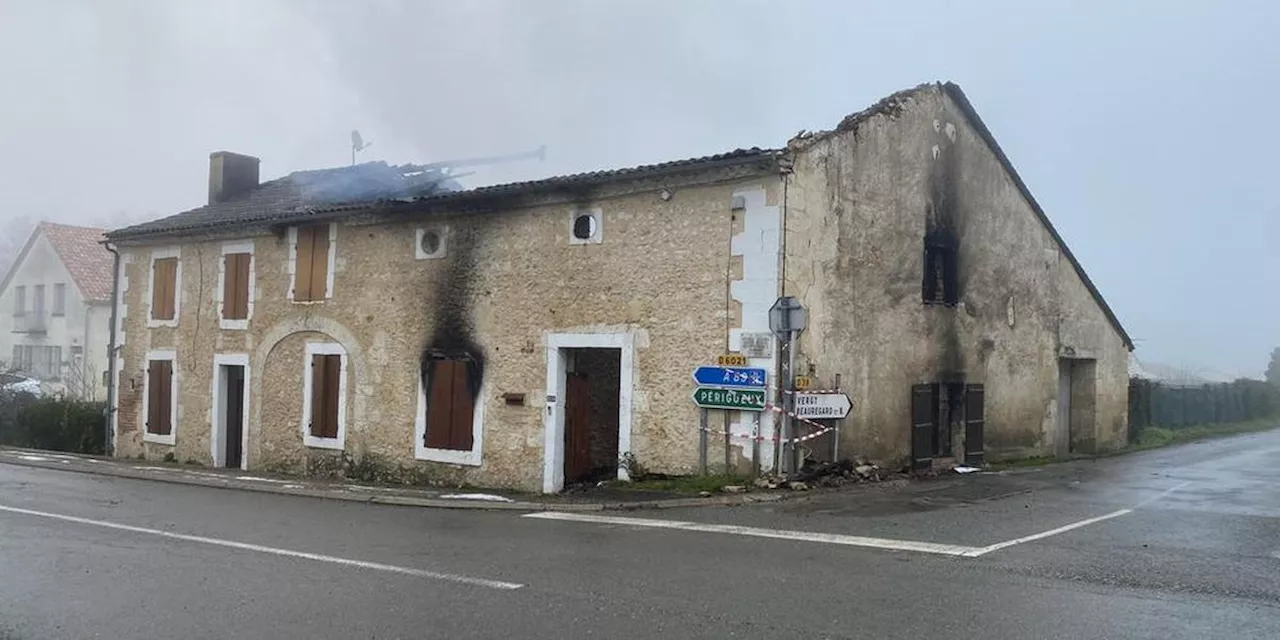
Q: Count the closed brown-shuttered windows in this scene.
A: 6